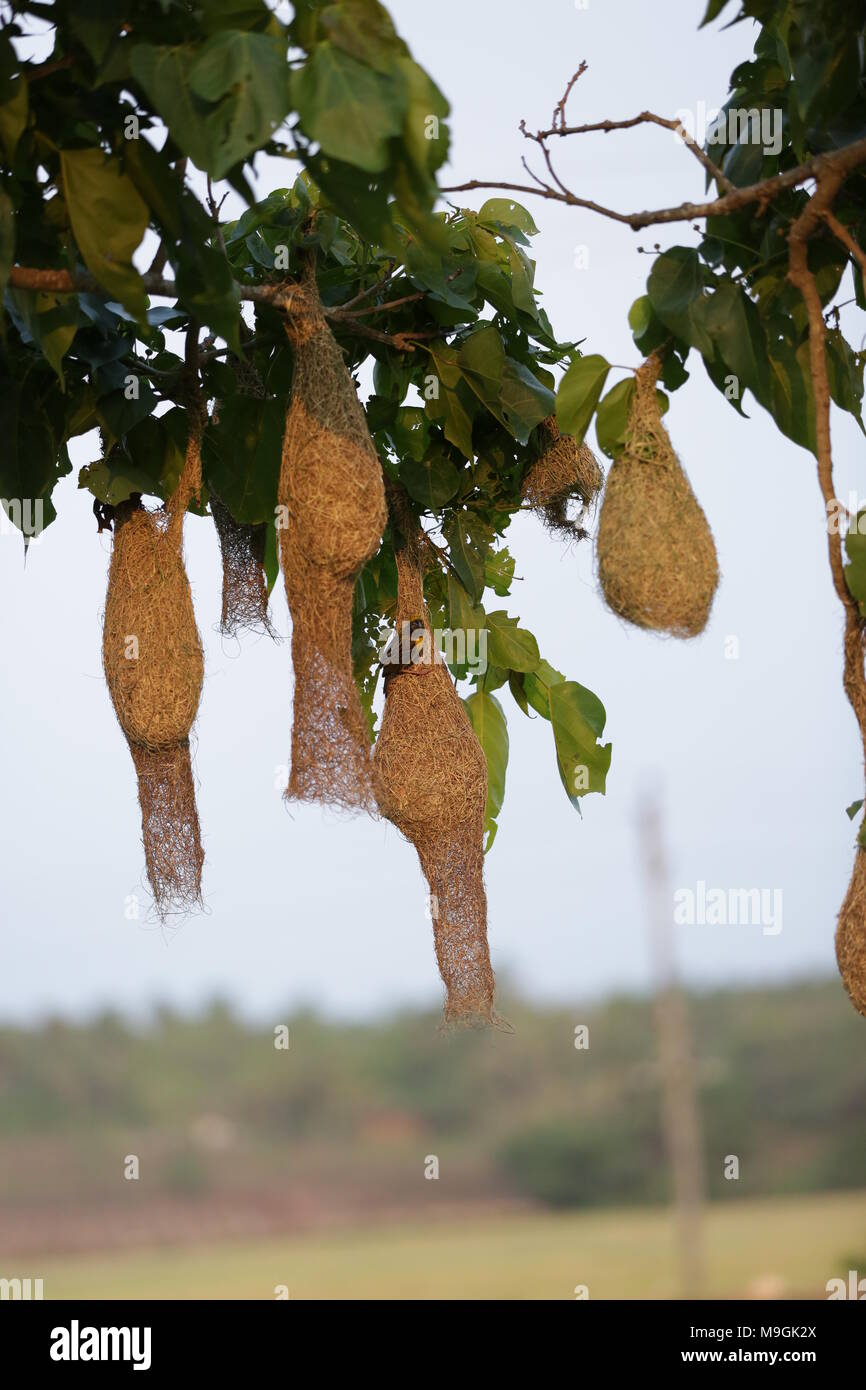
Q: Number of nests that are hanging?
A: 7